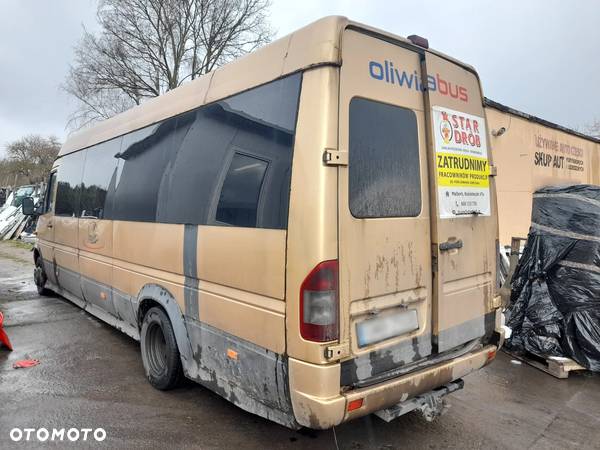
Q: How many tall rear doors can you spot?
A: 2